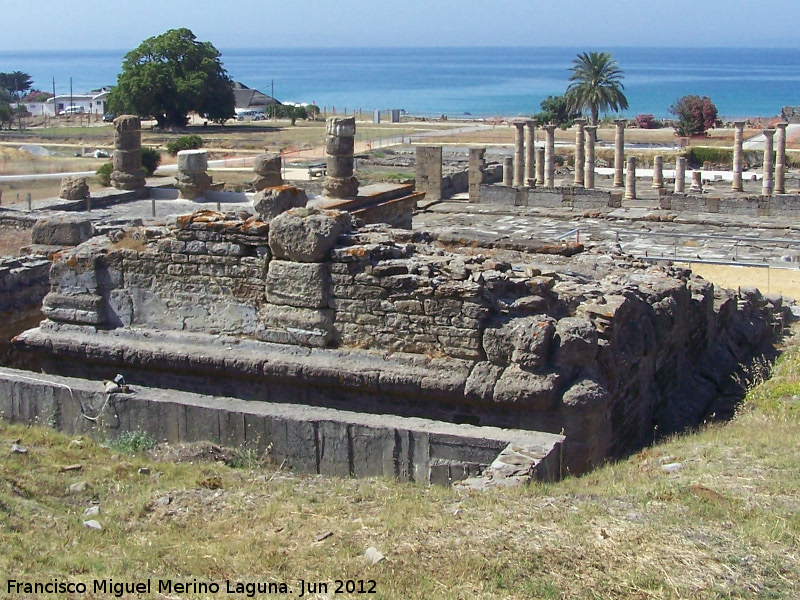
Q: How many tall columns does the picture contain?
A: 9